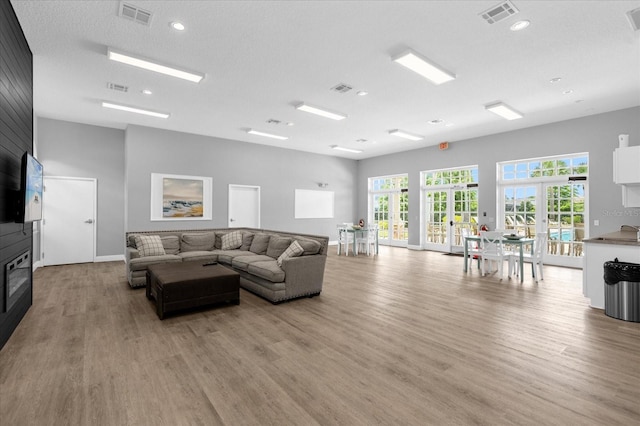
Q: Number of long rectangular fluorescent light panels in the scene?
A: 8